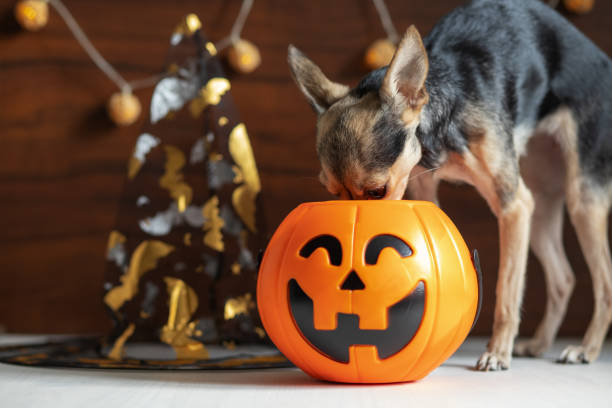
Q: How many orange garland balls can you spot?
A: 5